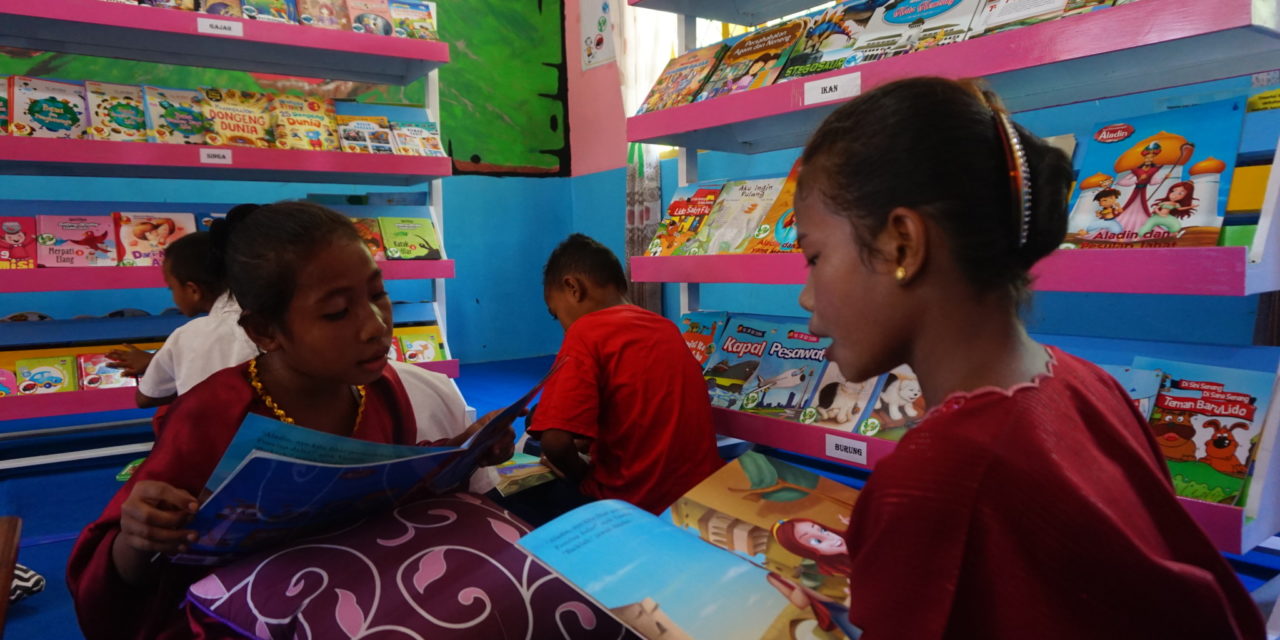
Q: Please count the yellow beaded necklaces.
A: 1